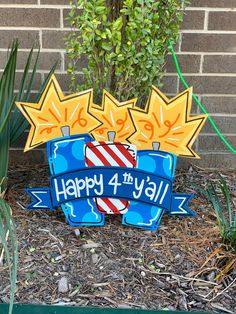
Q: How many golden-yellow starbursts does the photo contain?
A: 3